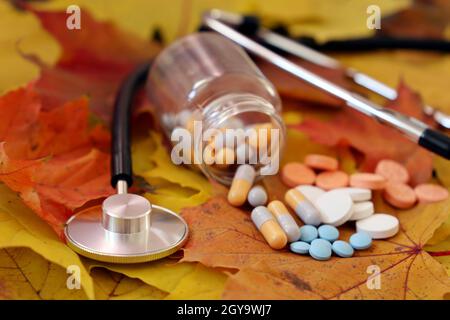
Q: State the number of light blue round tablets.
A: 6